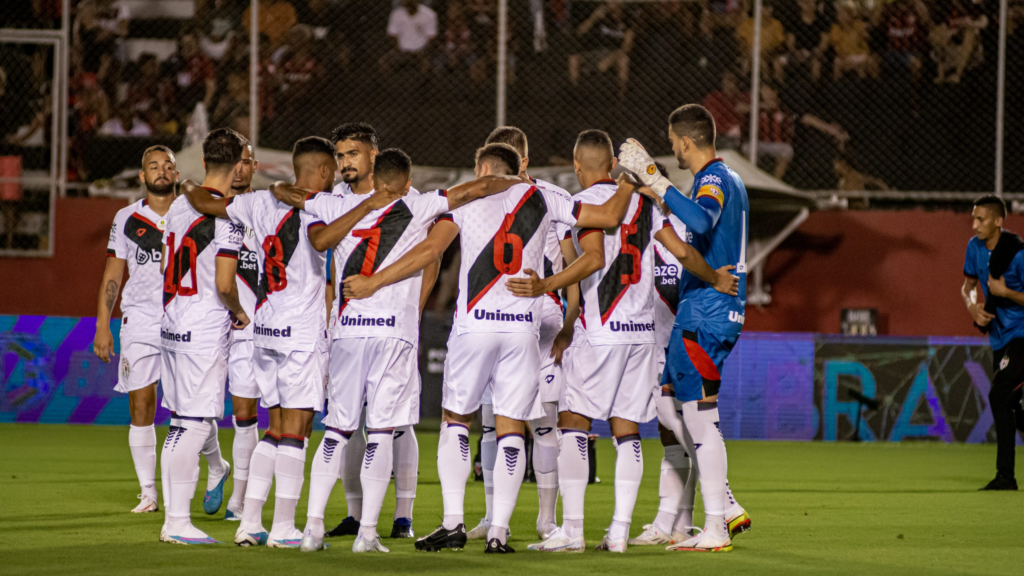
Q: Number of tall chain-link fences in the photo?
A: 1